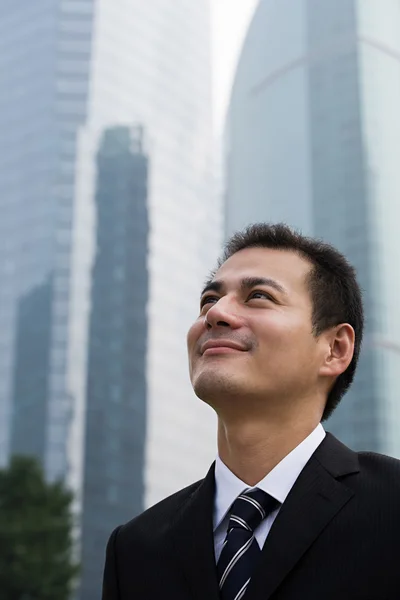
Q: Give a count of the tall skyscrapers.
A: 2